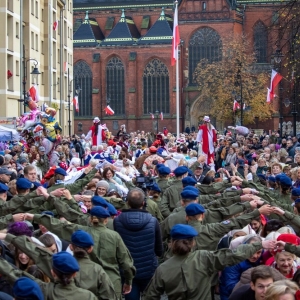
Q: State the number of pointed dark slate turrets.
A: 3